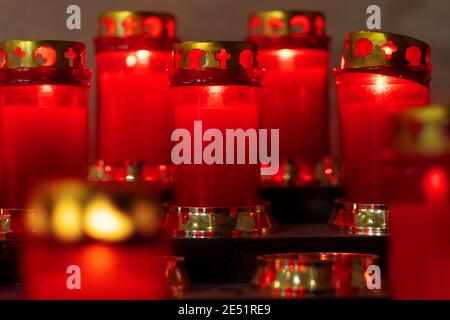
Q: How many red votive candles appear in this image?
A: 7